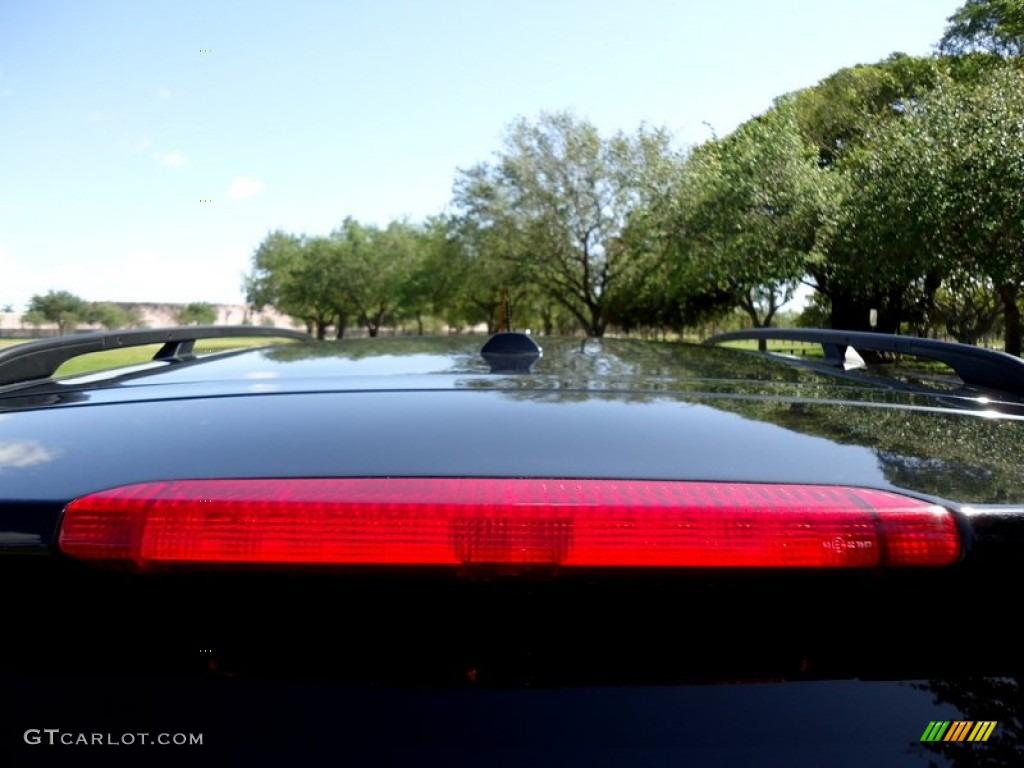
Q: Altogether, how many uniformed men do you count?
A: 0